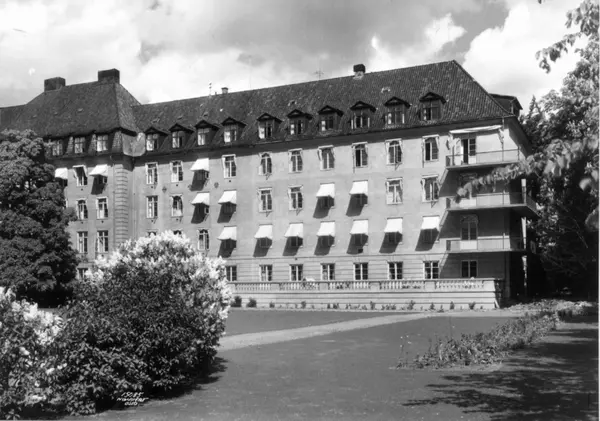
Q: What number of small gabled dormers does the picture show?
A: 10